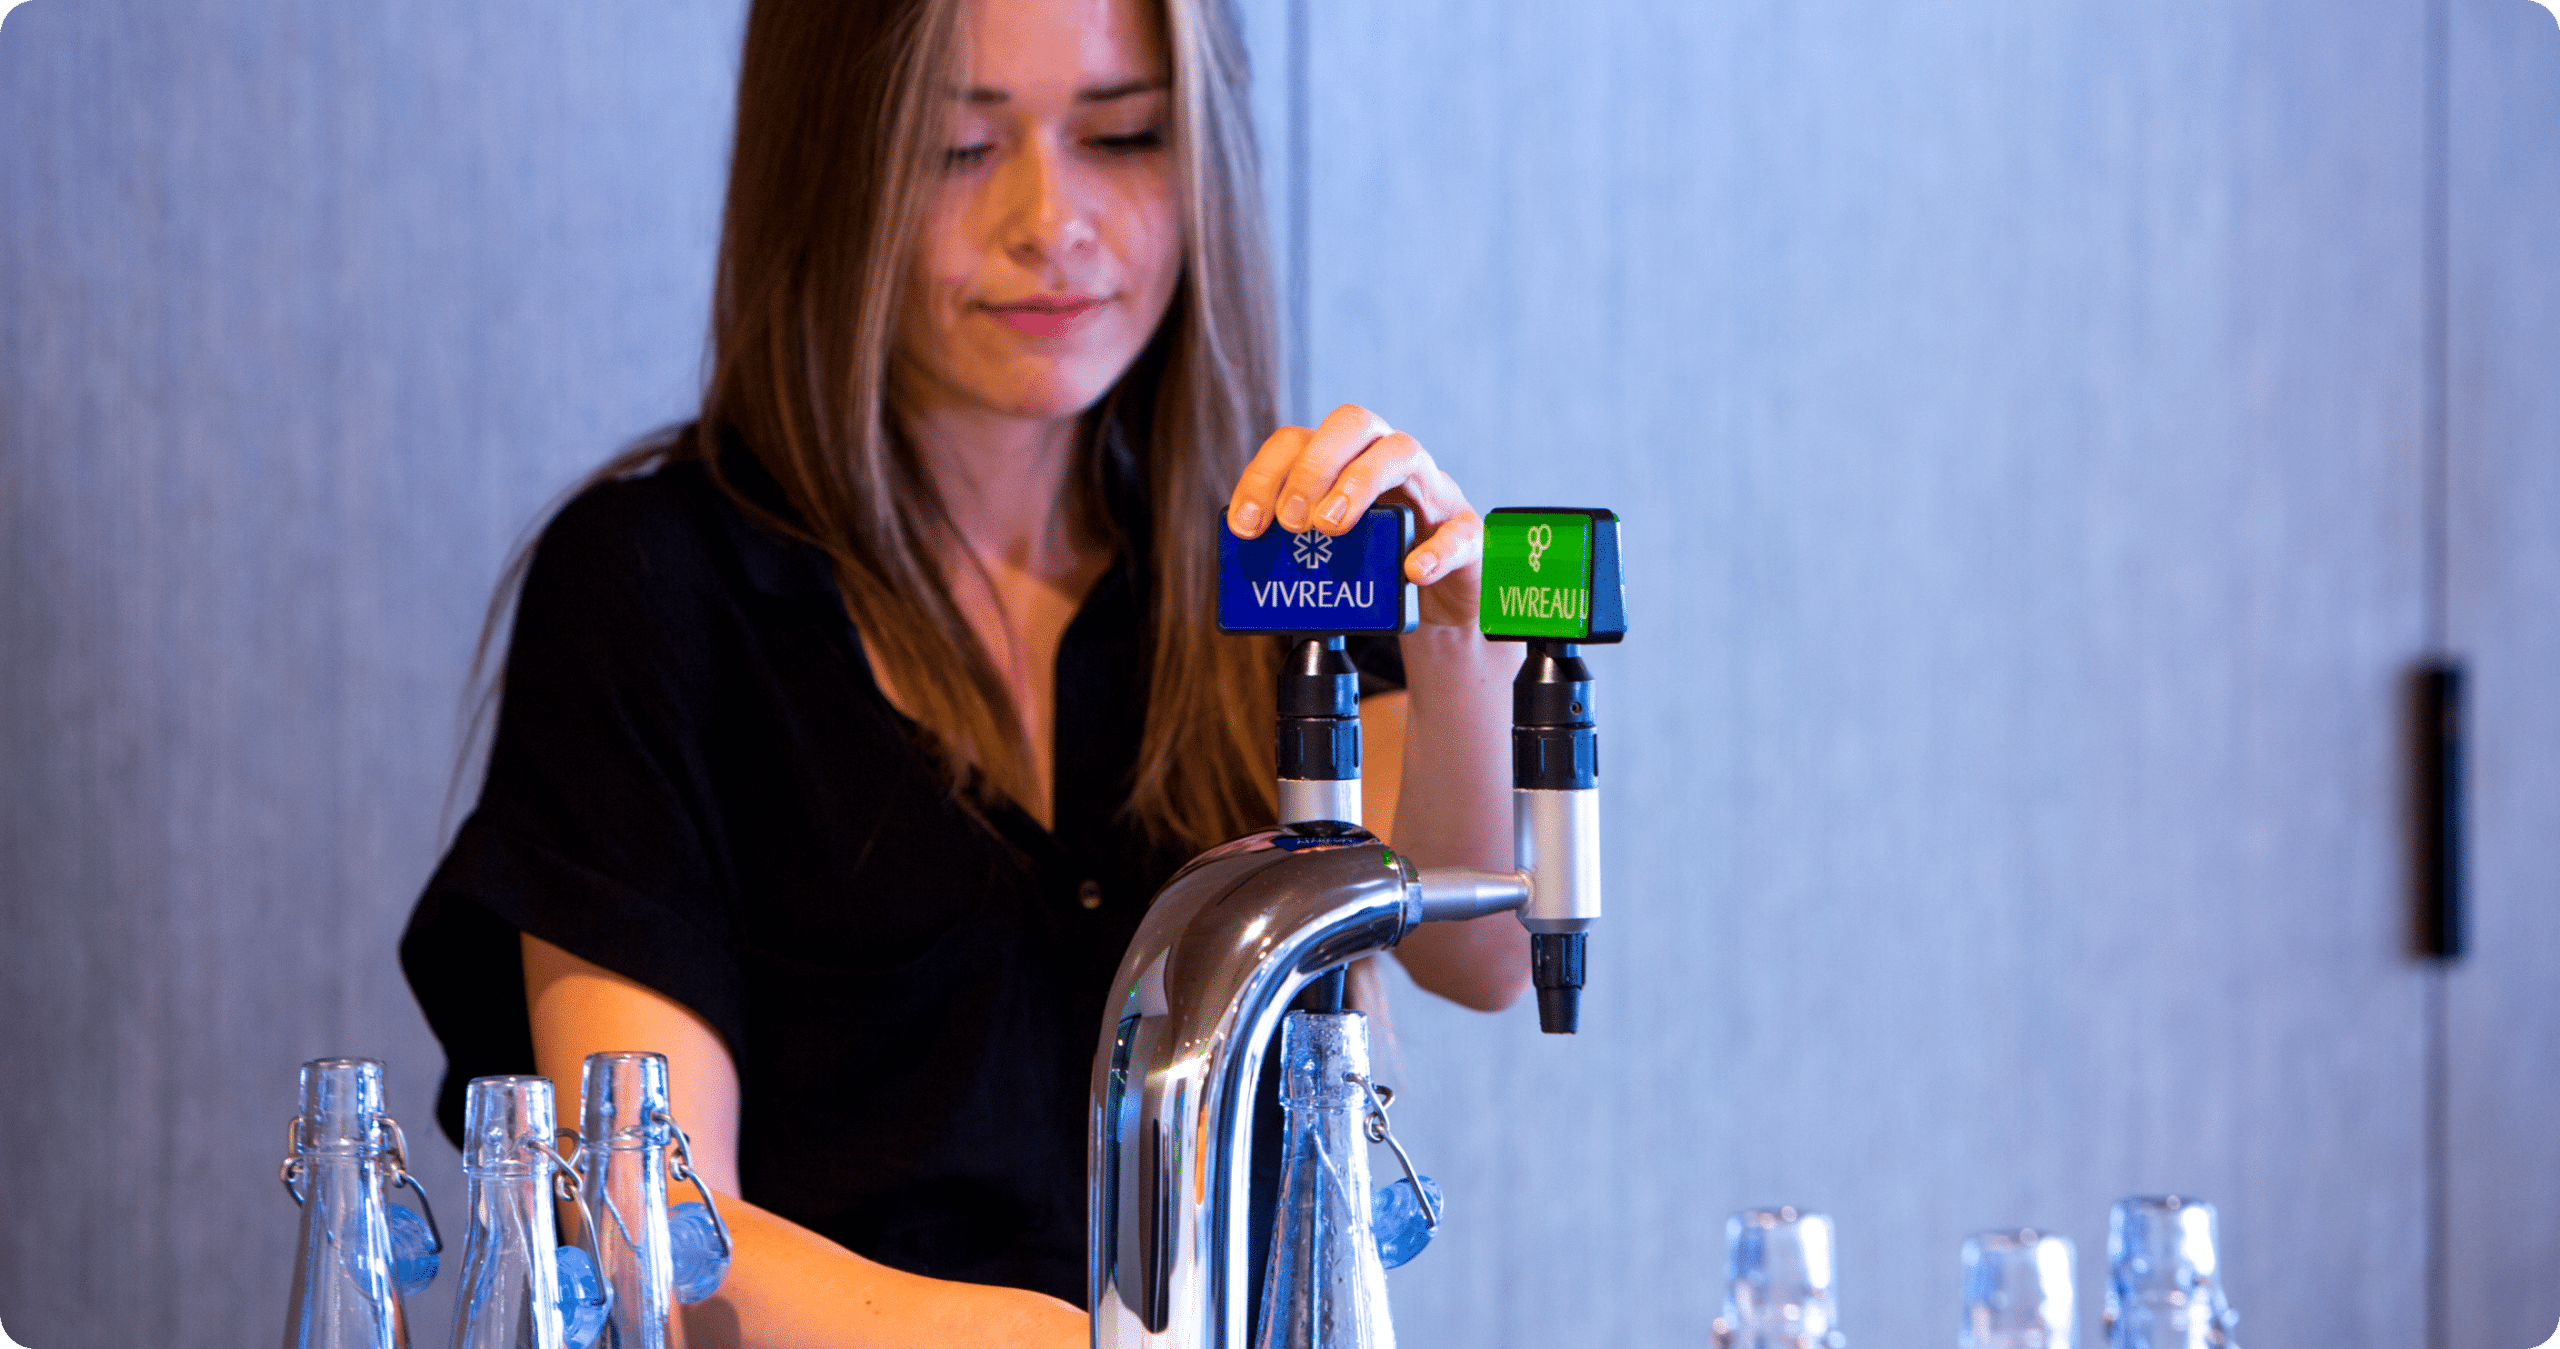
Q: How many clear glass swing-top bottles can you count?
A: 7